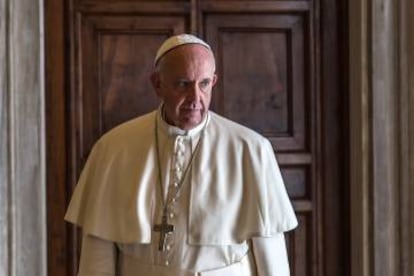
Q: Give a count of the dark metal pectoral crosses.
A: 1